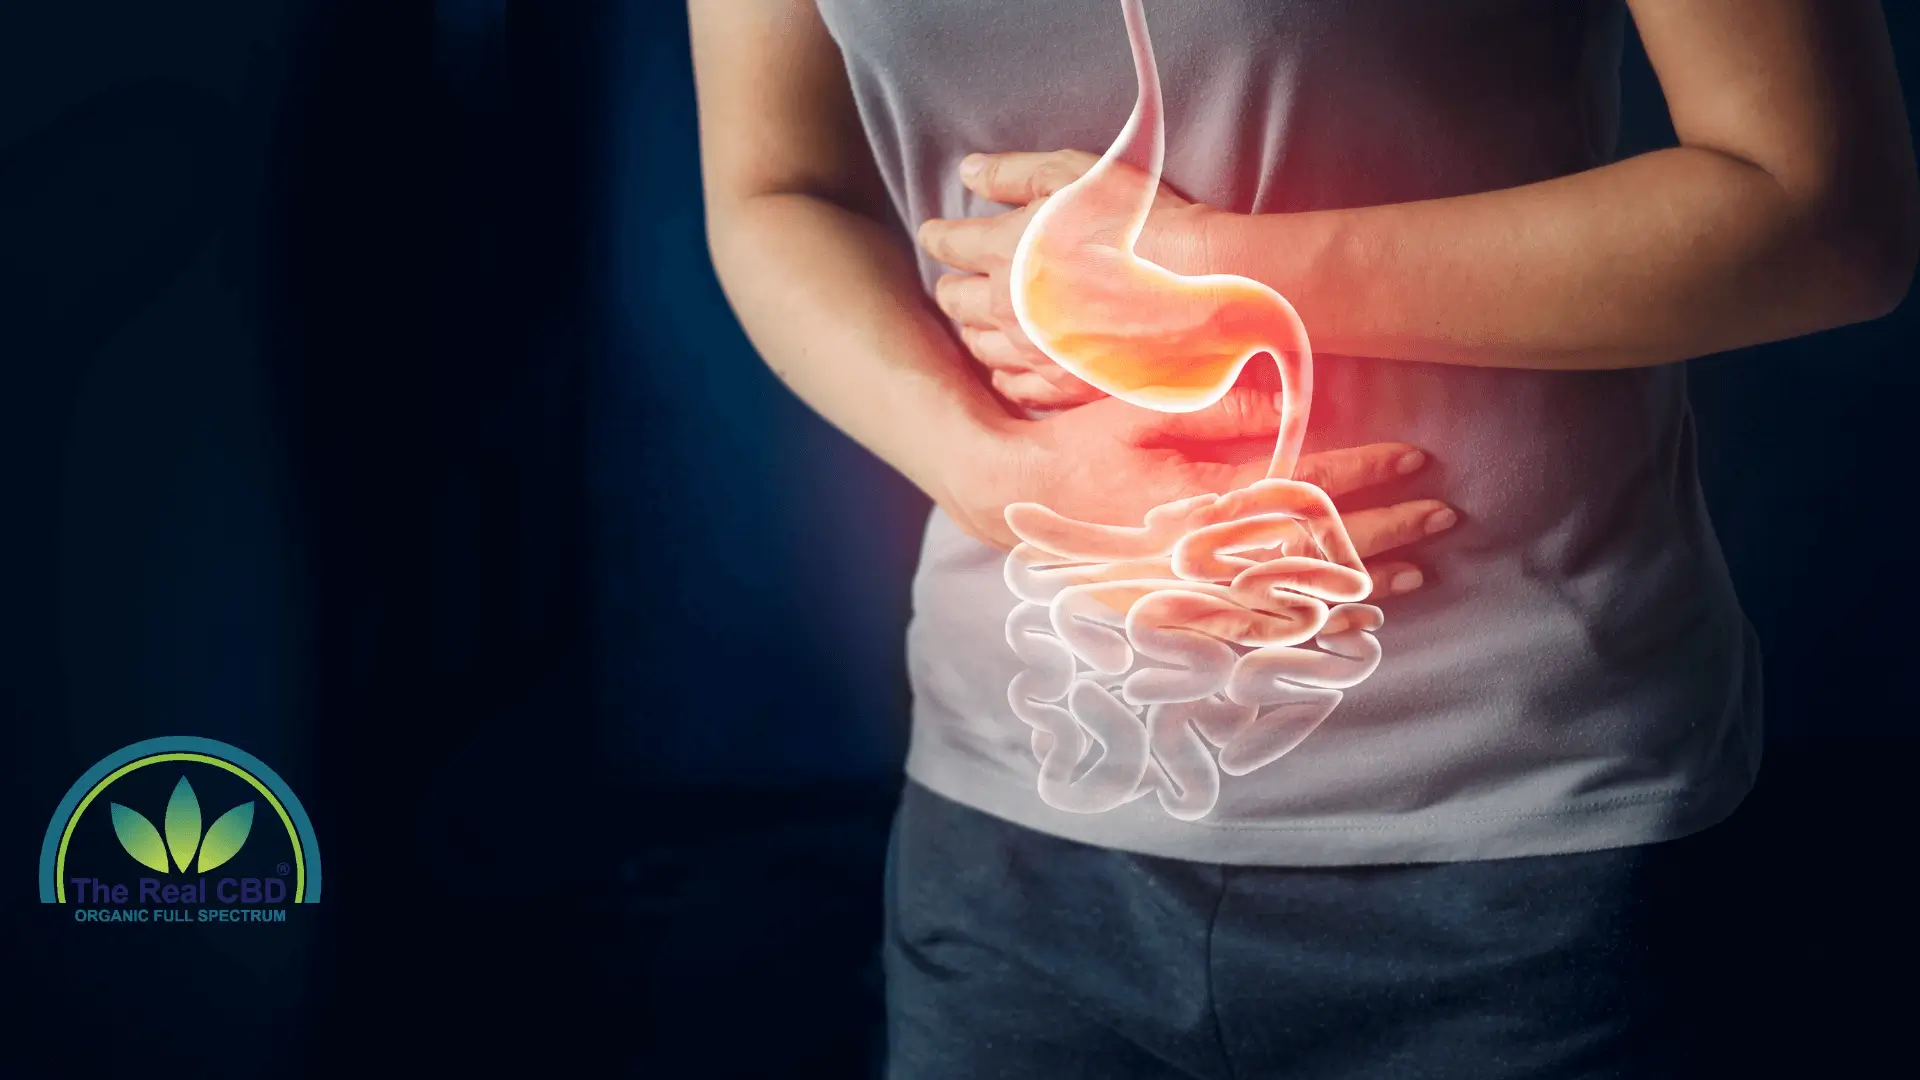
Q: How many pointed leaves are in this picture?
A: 3